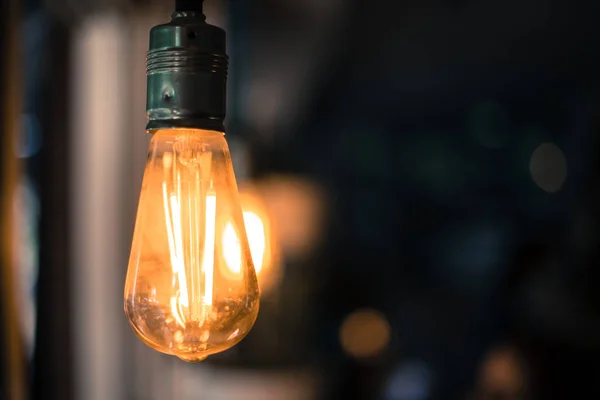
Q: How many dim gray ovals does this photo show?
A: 1